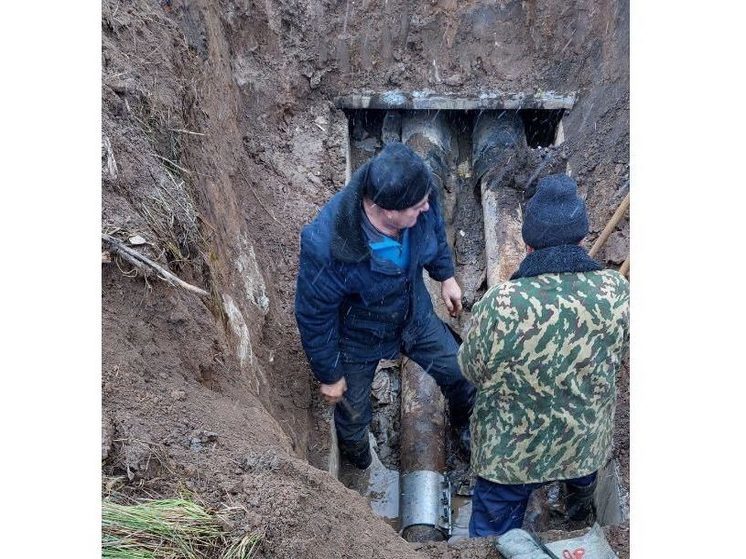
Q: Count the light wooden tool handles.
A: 2